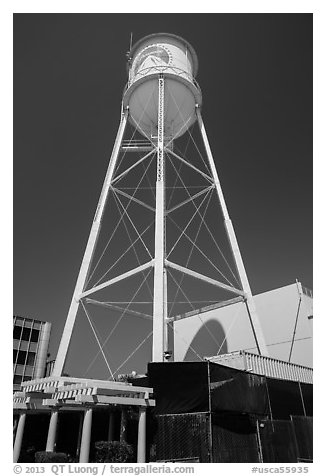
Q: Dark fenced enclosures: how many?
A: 1